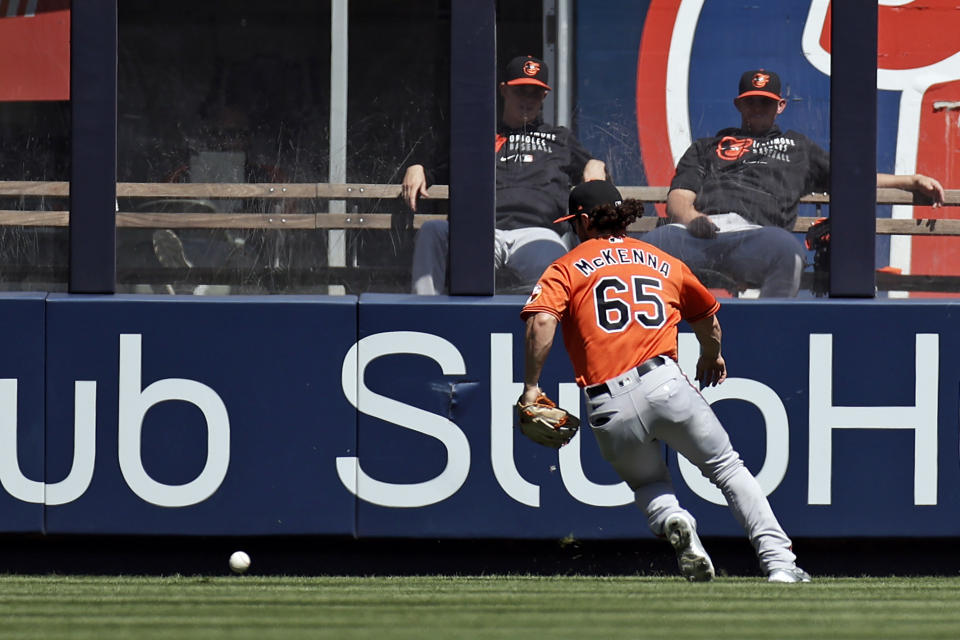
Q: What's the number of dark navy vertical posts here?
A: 3